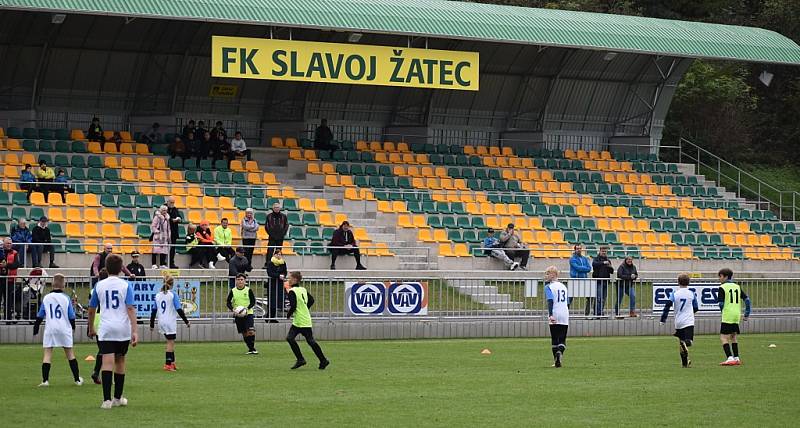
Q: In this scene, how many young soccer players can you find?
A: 9